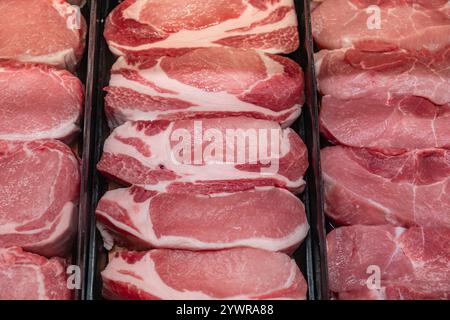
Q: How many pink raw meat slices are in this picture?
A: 14